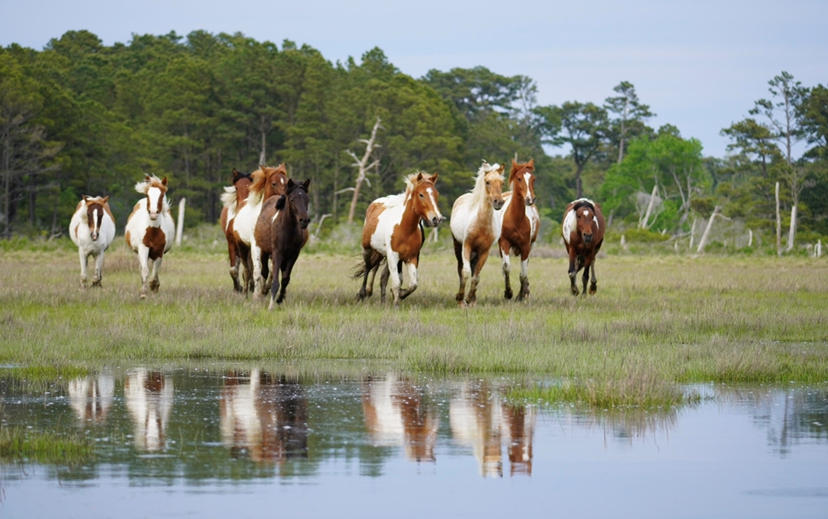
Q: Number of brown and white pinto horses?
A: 8